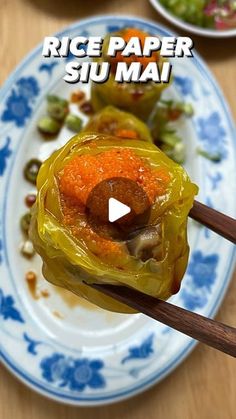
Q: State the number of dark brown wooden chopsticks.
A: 2